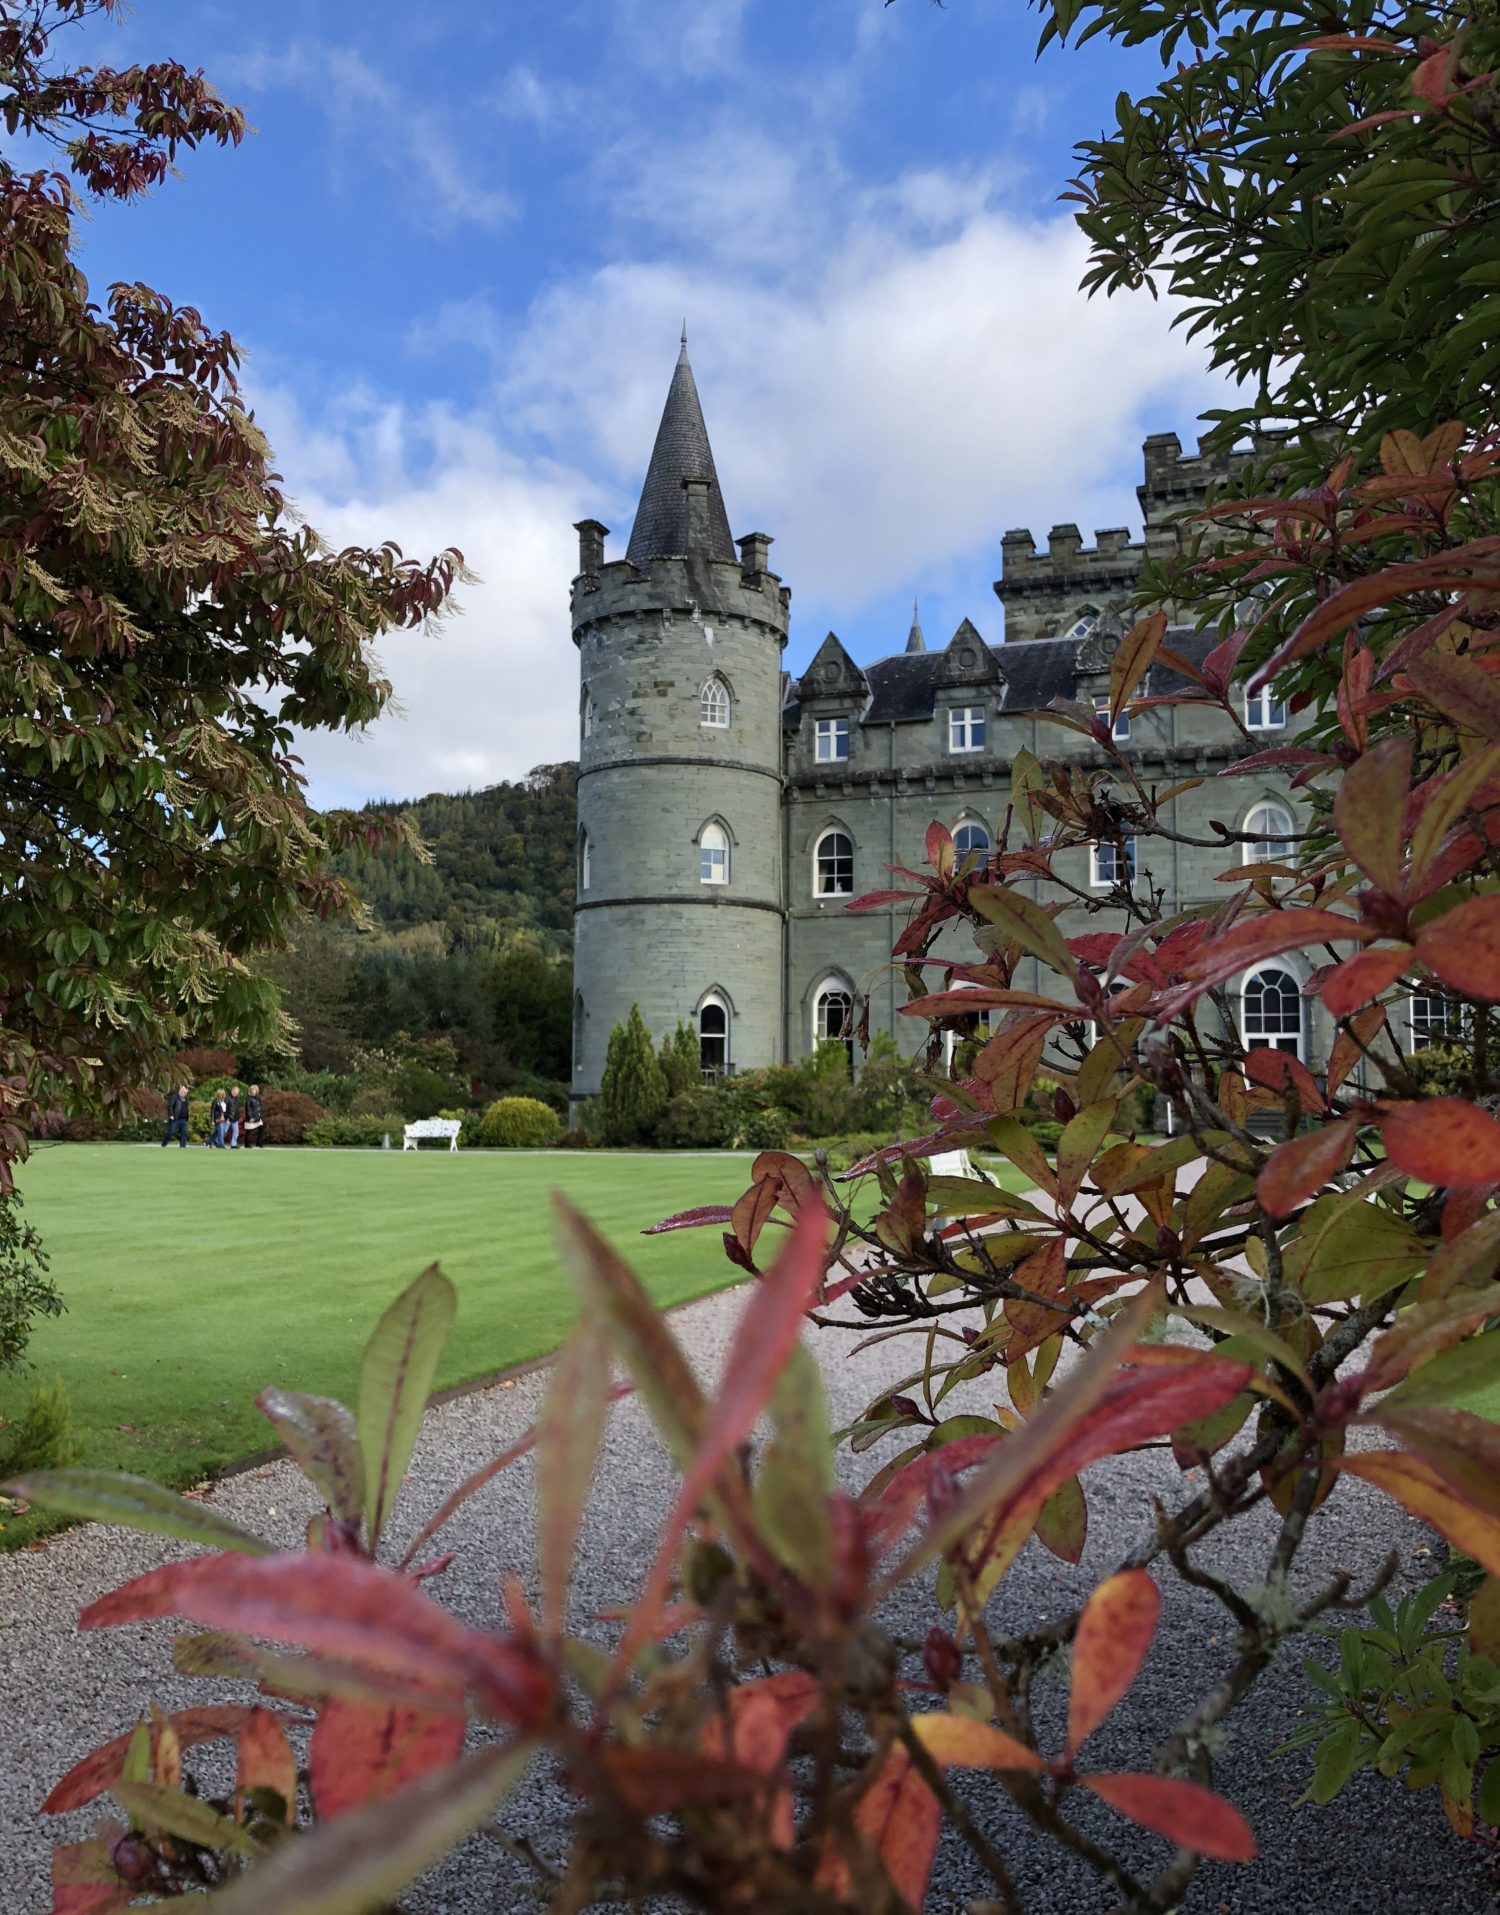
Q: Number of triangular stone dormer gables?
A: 3